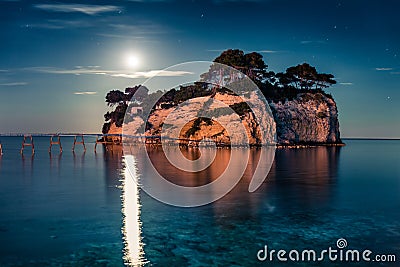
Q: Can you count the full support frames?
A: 3